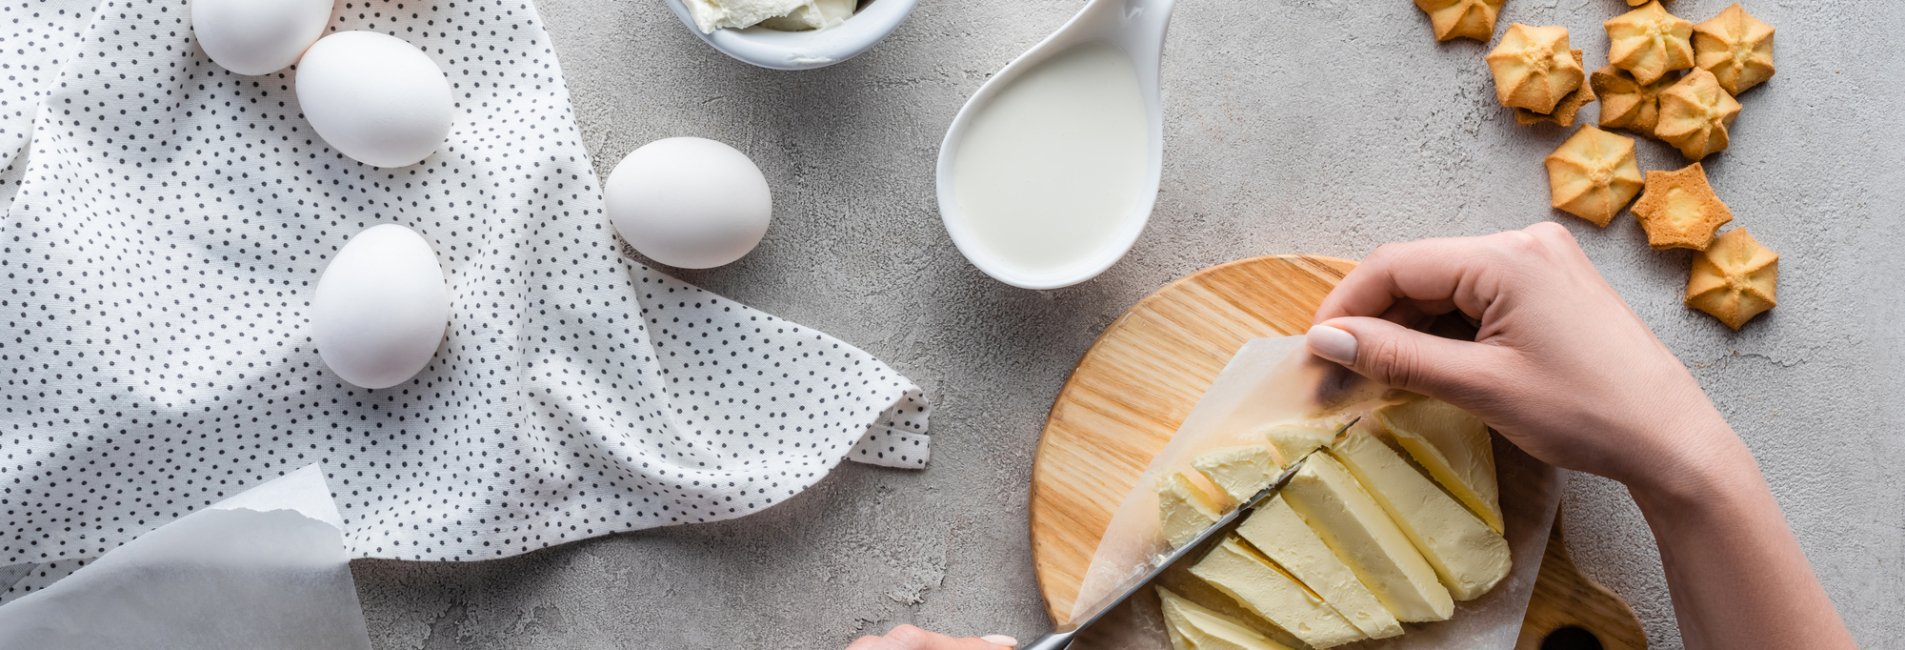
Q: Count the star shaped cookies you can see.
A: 11